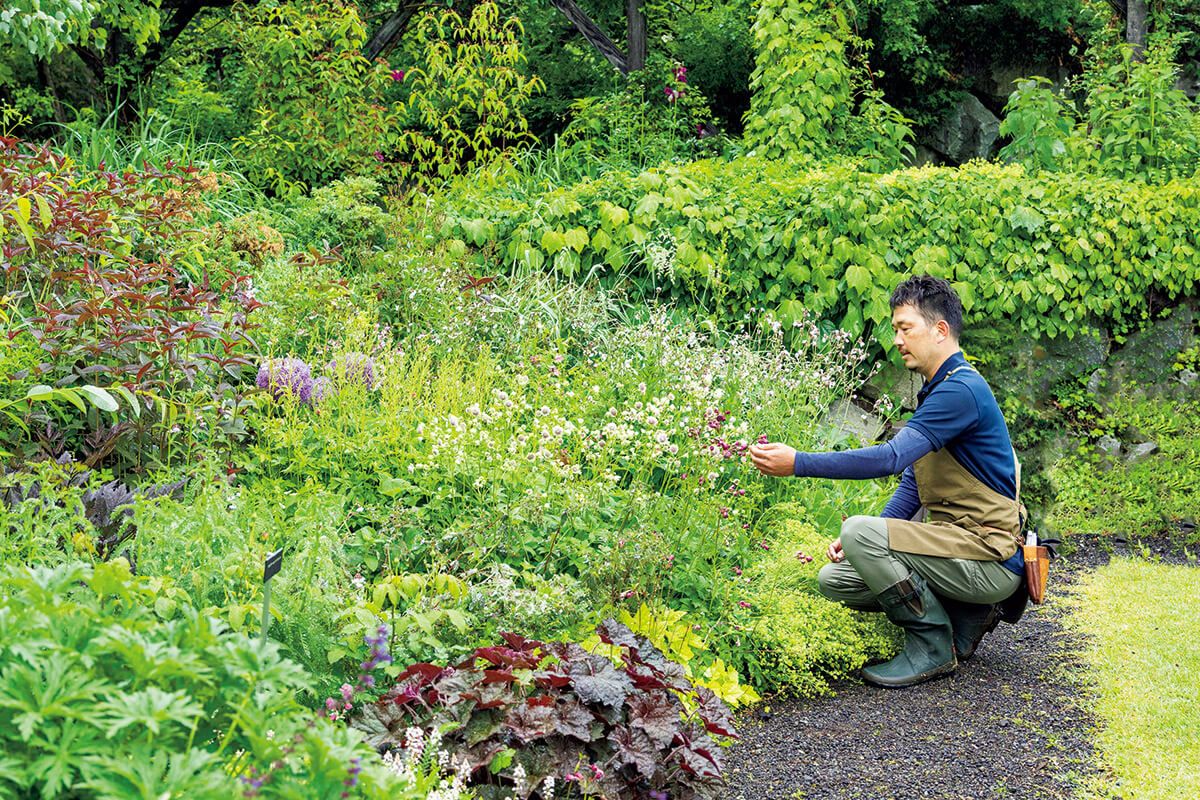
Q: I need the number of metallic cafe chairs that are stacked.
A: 0